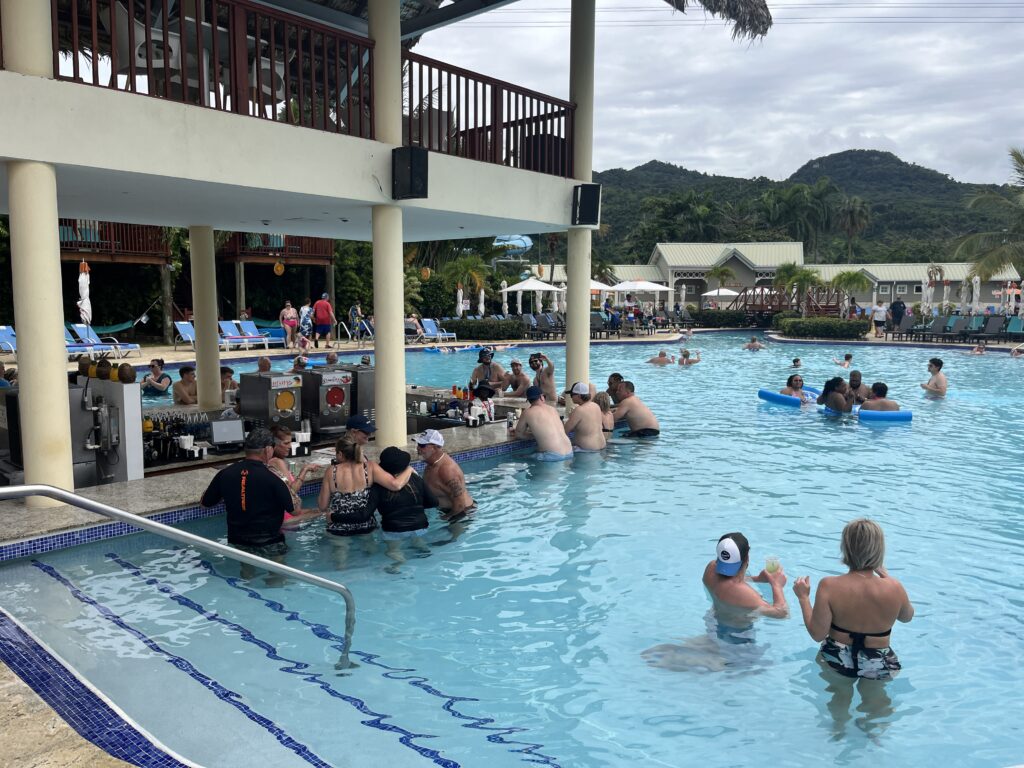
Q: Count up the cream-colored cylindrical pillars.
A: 4